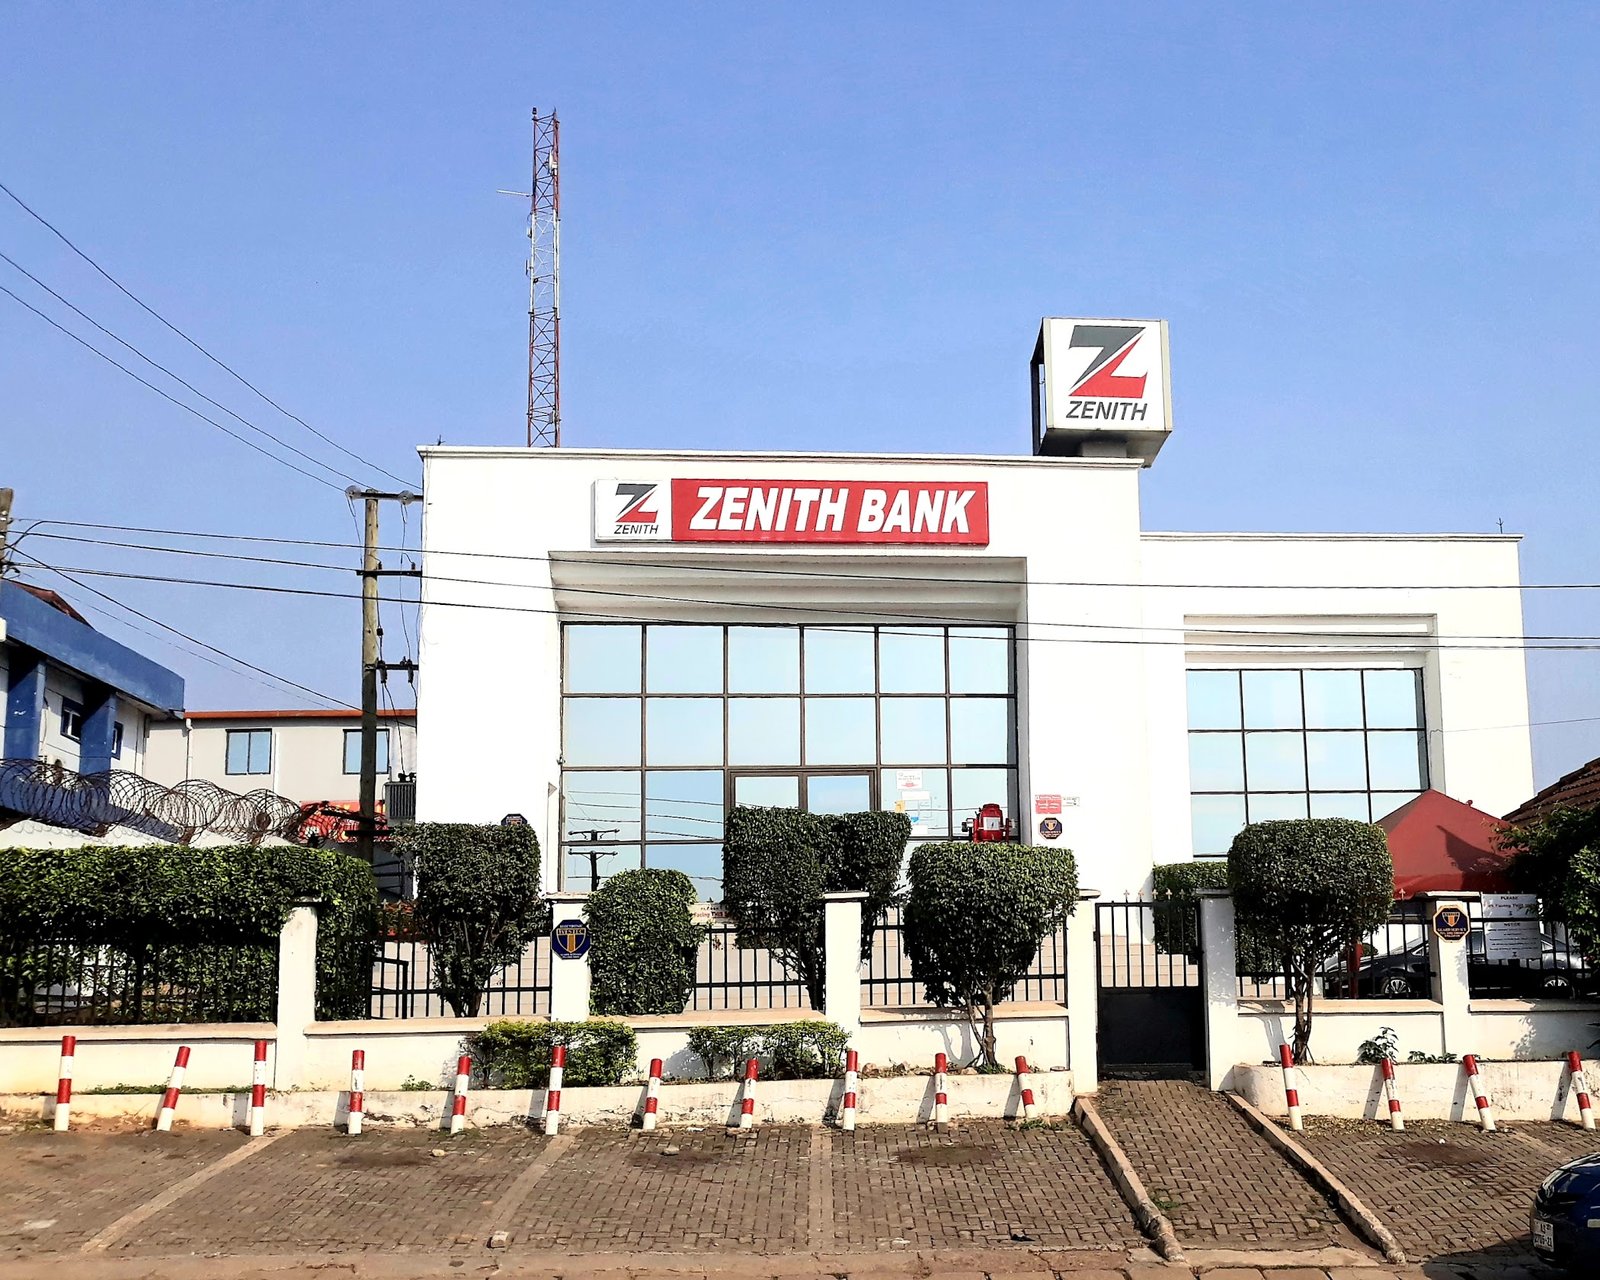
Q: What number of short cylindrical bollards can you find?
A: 15